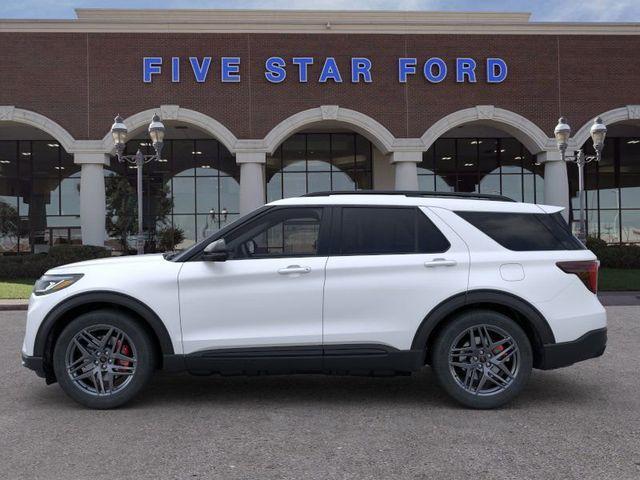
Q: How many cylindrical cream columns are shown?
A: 4